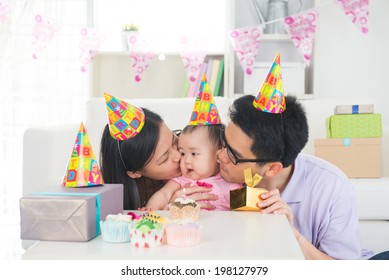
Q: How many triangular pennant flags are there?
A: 8